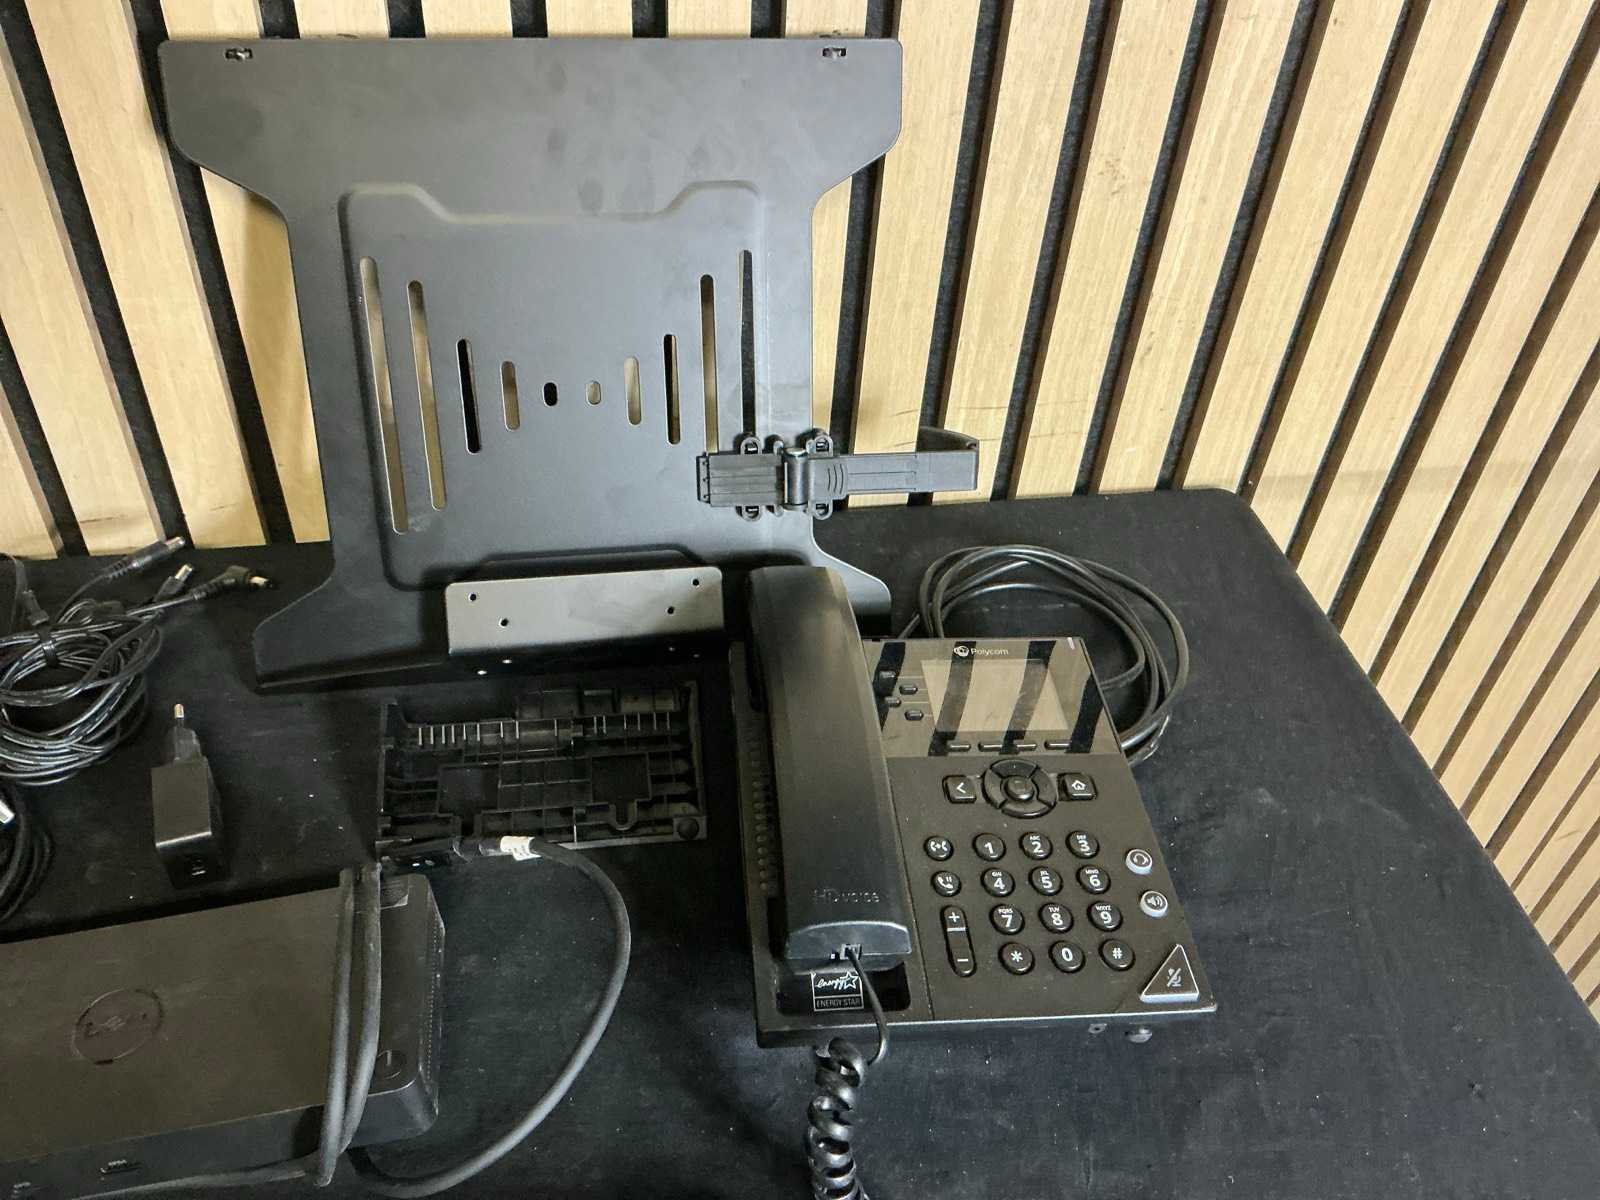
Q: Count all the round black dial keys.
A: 12